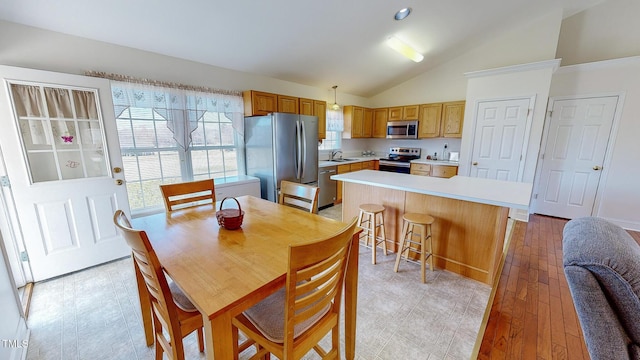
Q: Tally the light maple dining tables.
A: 1